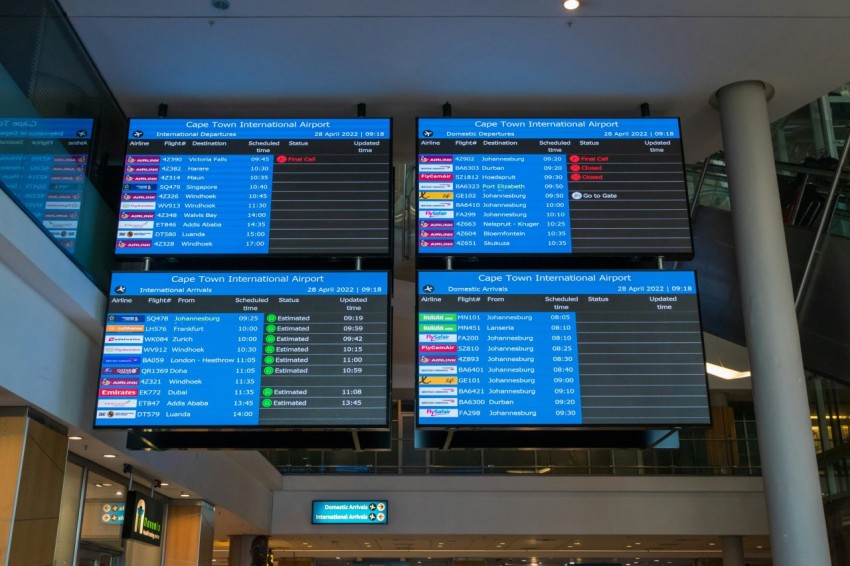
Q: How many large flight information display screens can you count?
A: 4